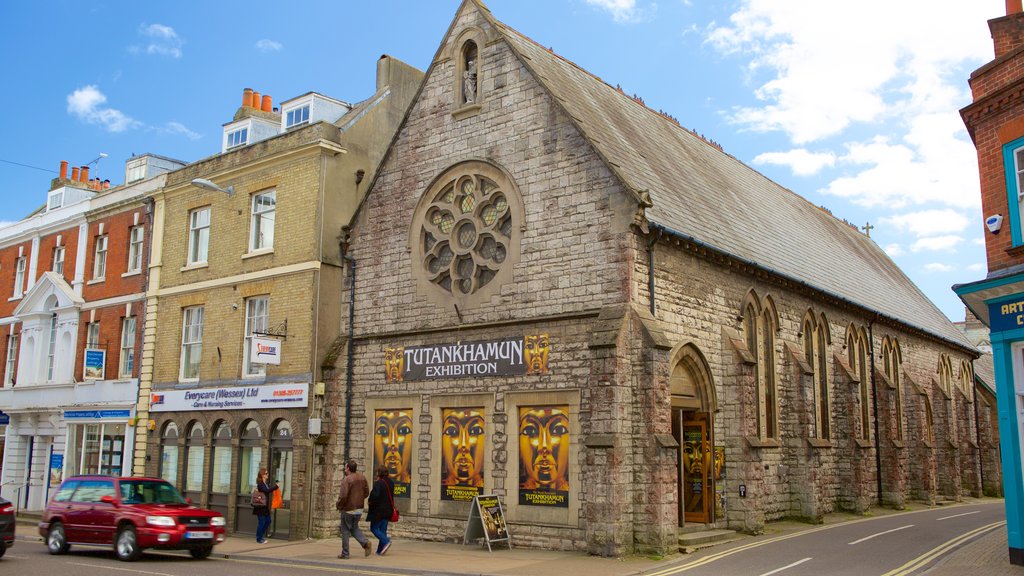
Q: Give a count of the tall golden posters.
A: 3